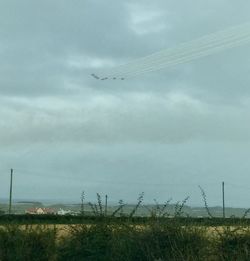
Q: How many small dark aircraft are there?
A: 7